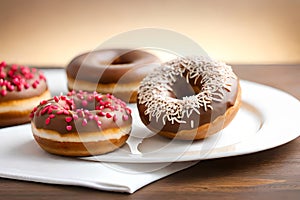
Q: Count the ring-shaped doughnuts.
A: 4